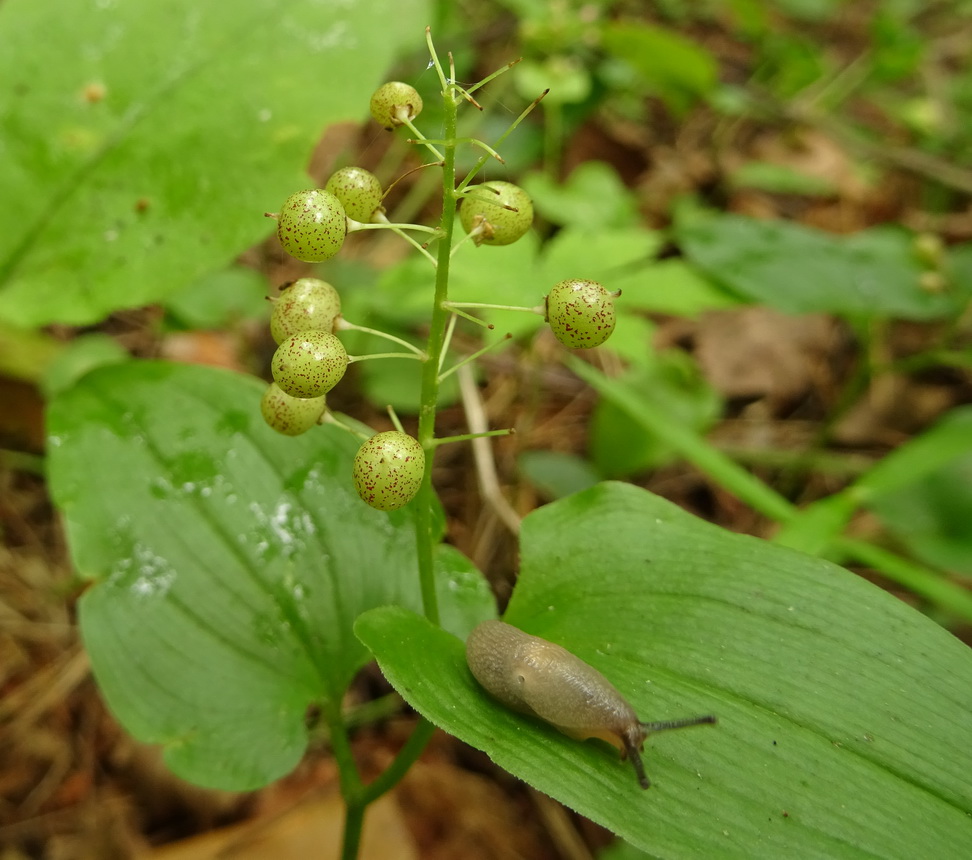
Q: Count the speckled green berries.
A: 9